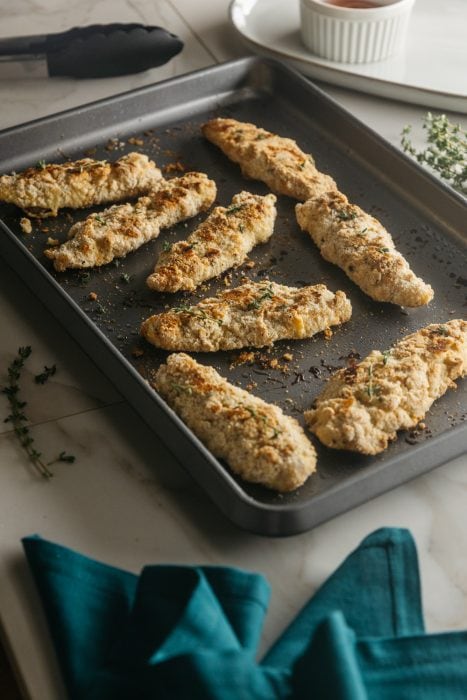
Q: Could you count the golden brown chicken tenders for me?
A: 8